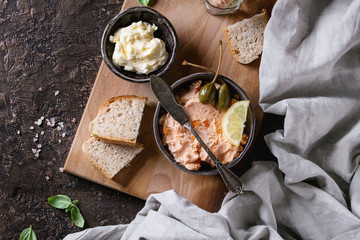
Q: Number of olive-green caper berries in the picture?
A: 2